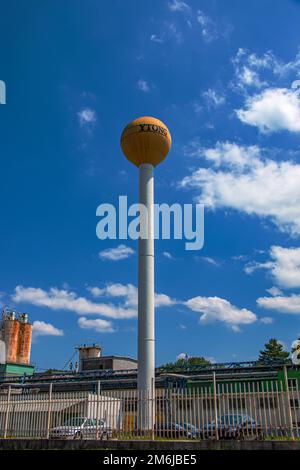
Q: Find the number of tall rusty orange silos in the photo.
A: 2